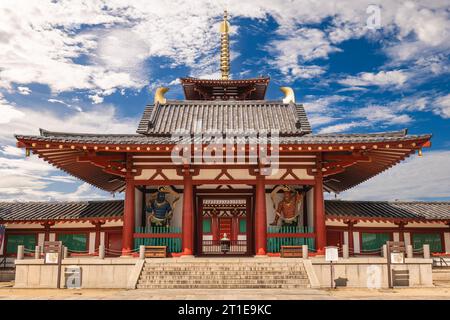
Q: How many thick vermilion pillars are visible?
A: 4